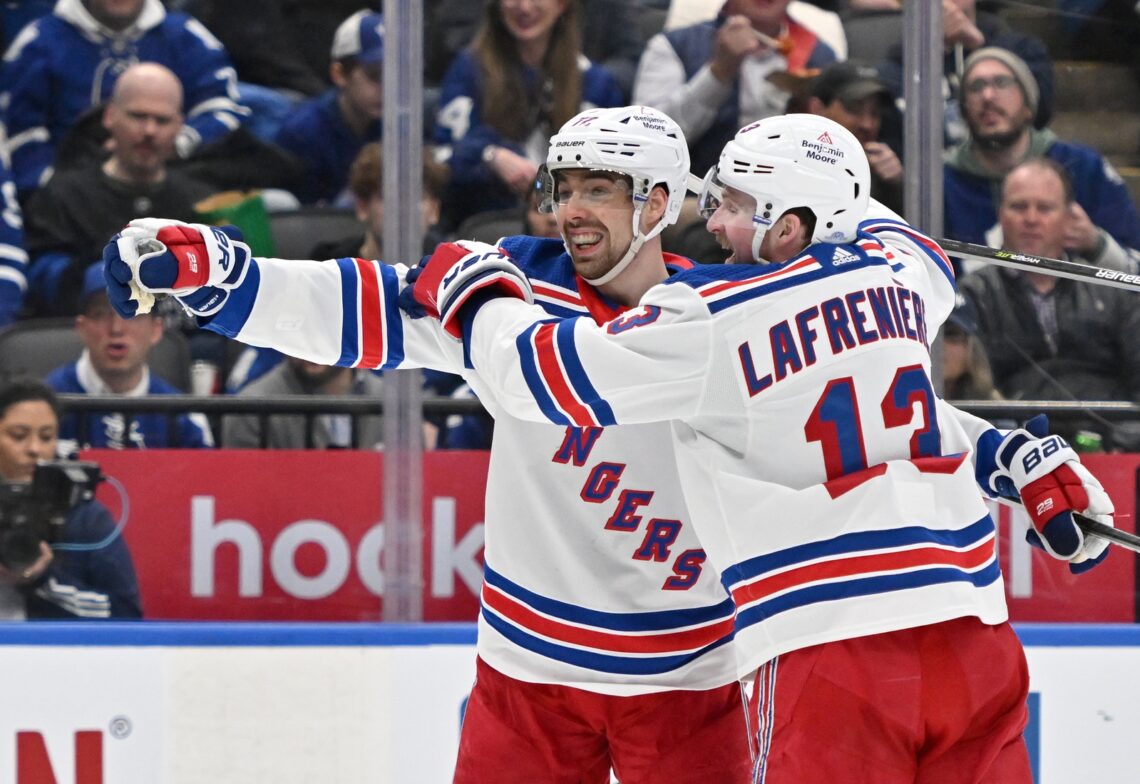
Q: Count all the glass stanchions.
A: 2